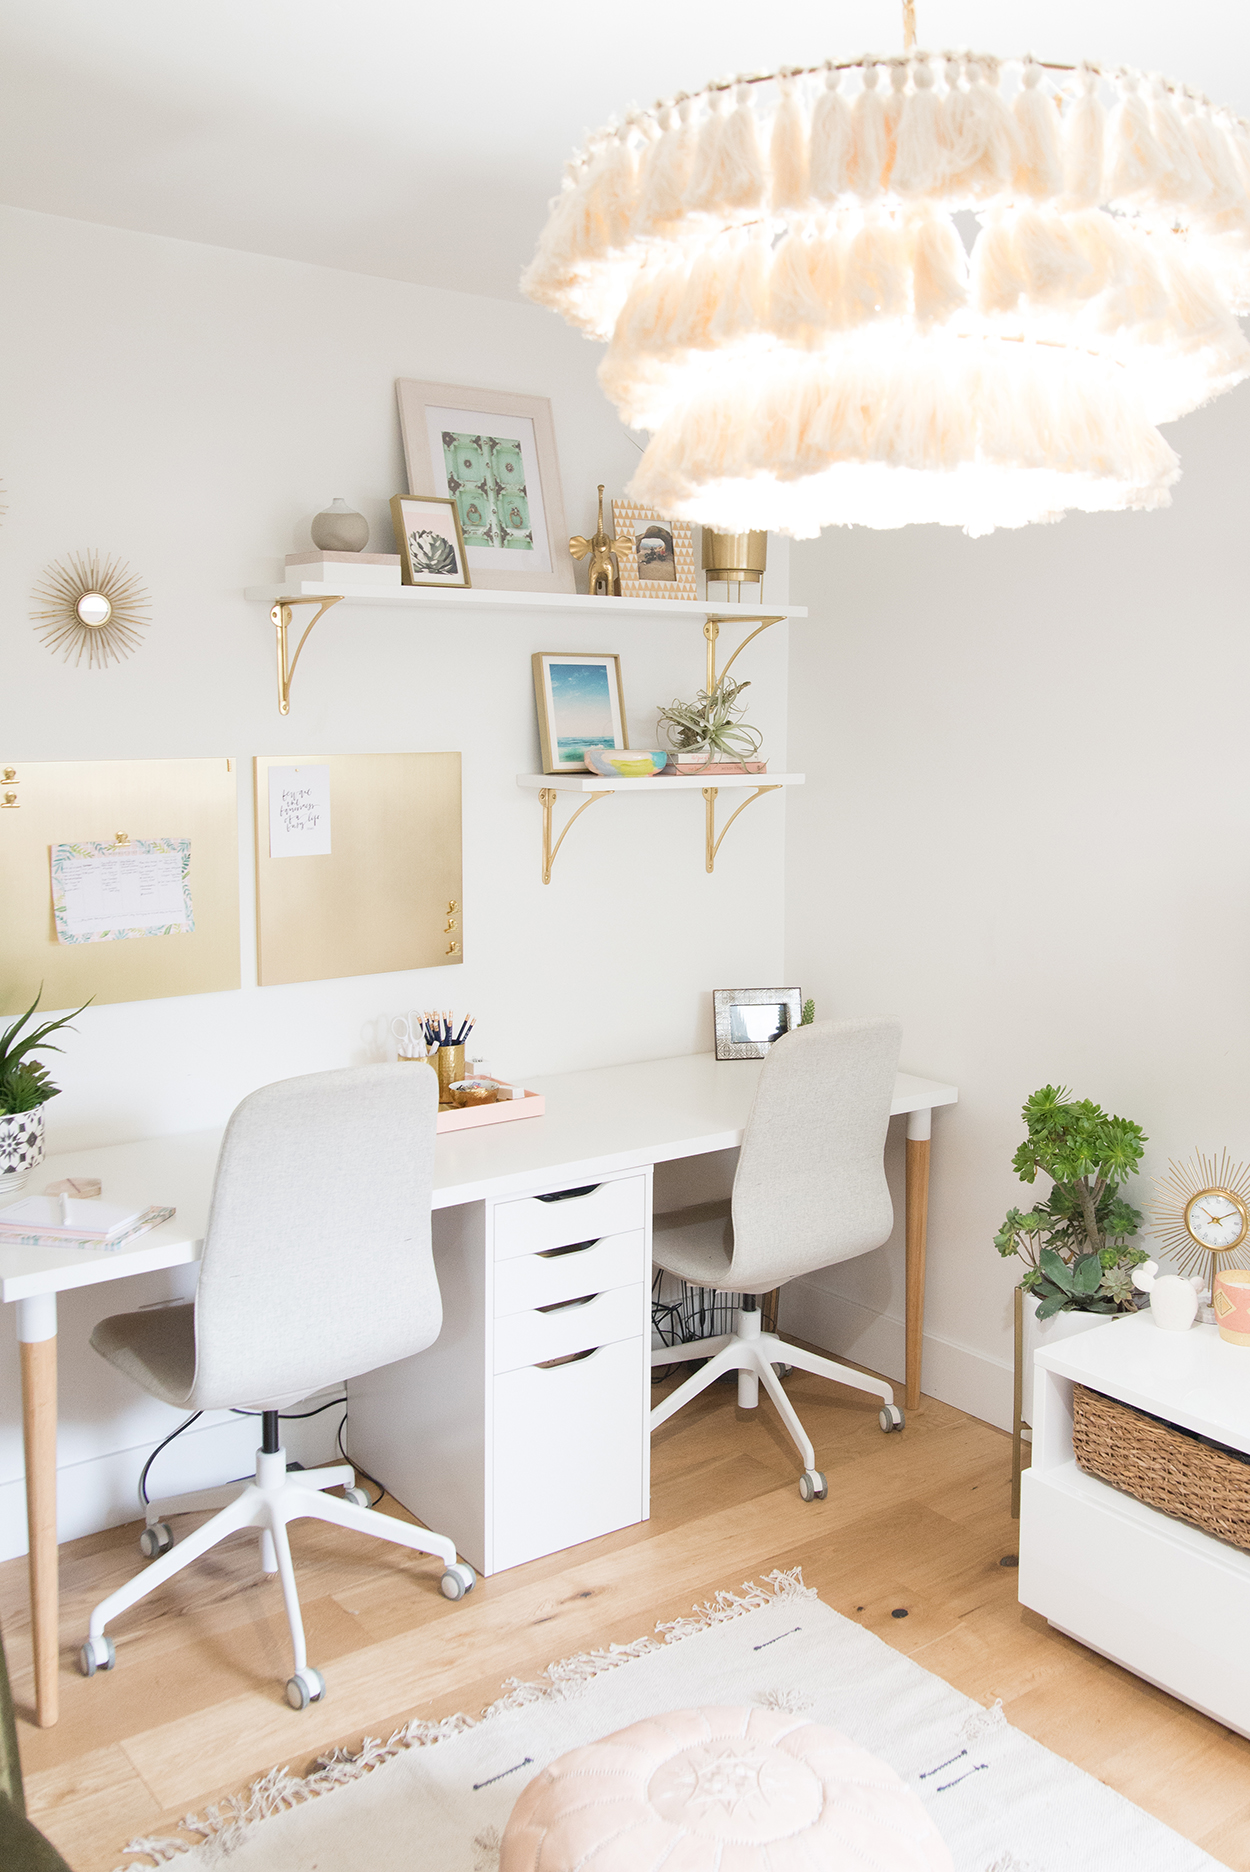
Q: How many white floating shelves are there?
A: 2